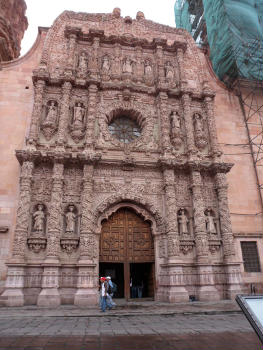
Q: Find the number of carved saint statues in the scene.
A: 13